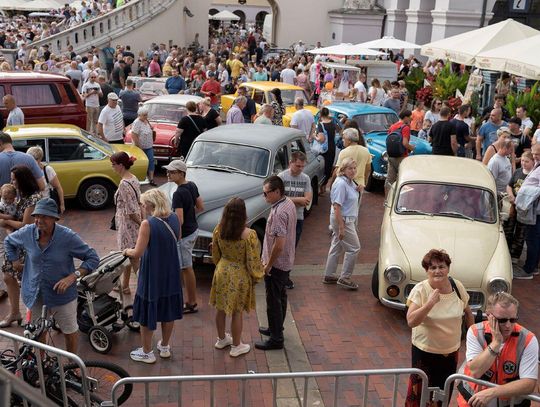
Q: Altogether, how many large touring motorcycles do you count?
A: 0